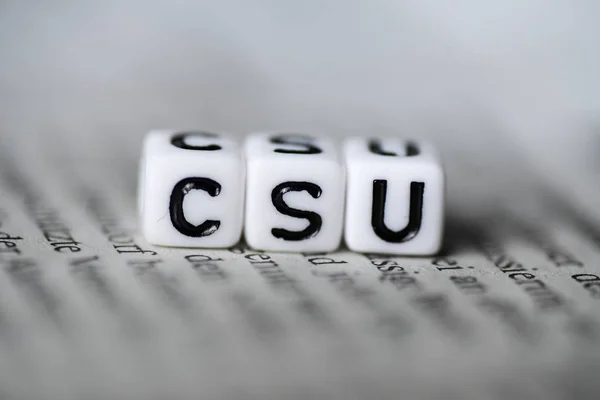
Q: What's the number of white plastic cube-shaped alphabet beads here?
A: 3